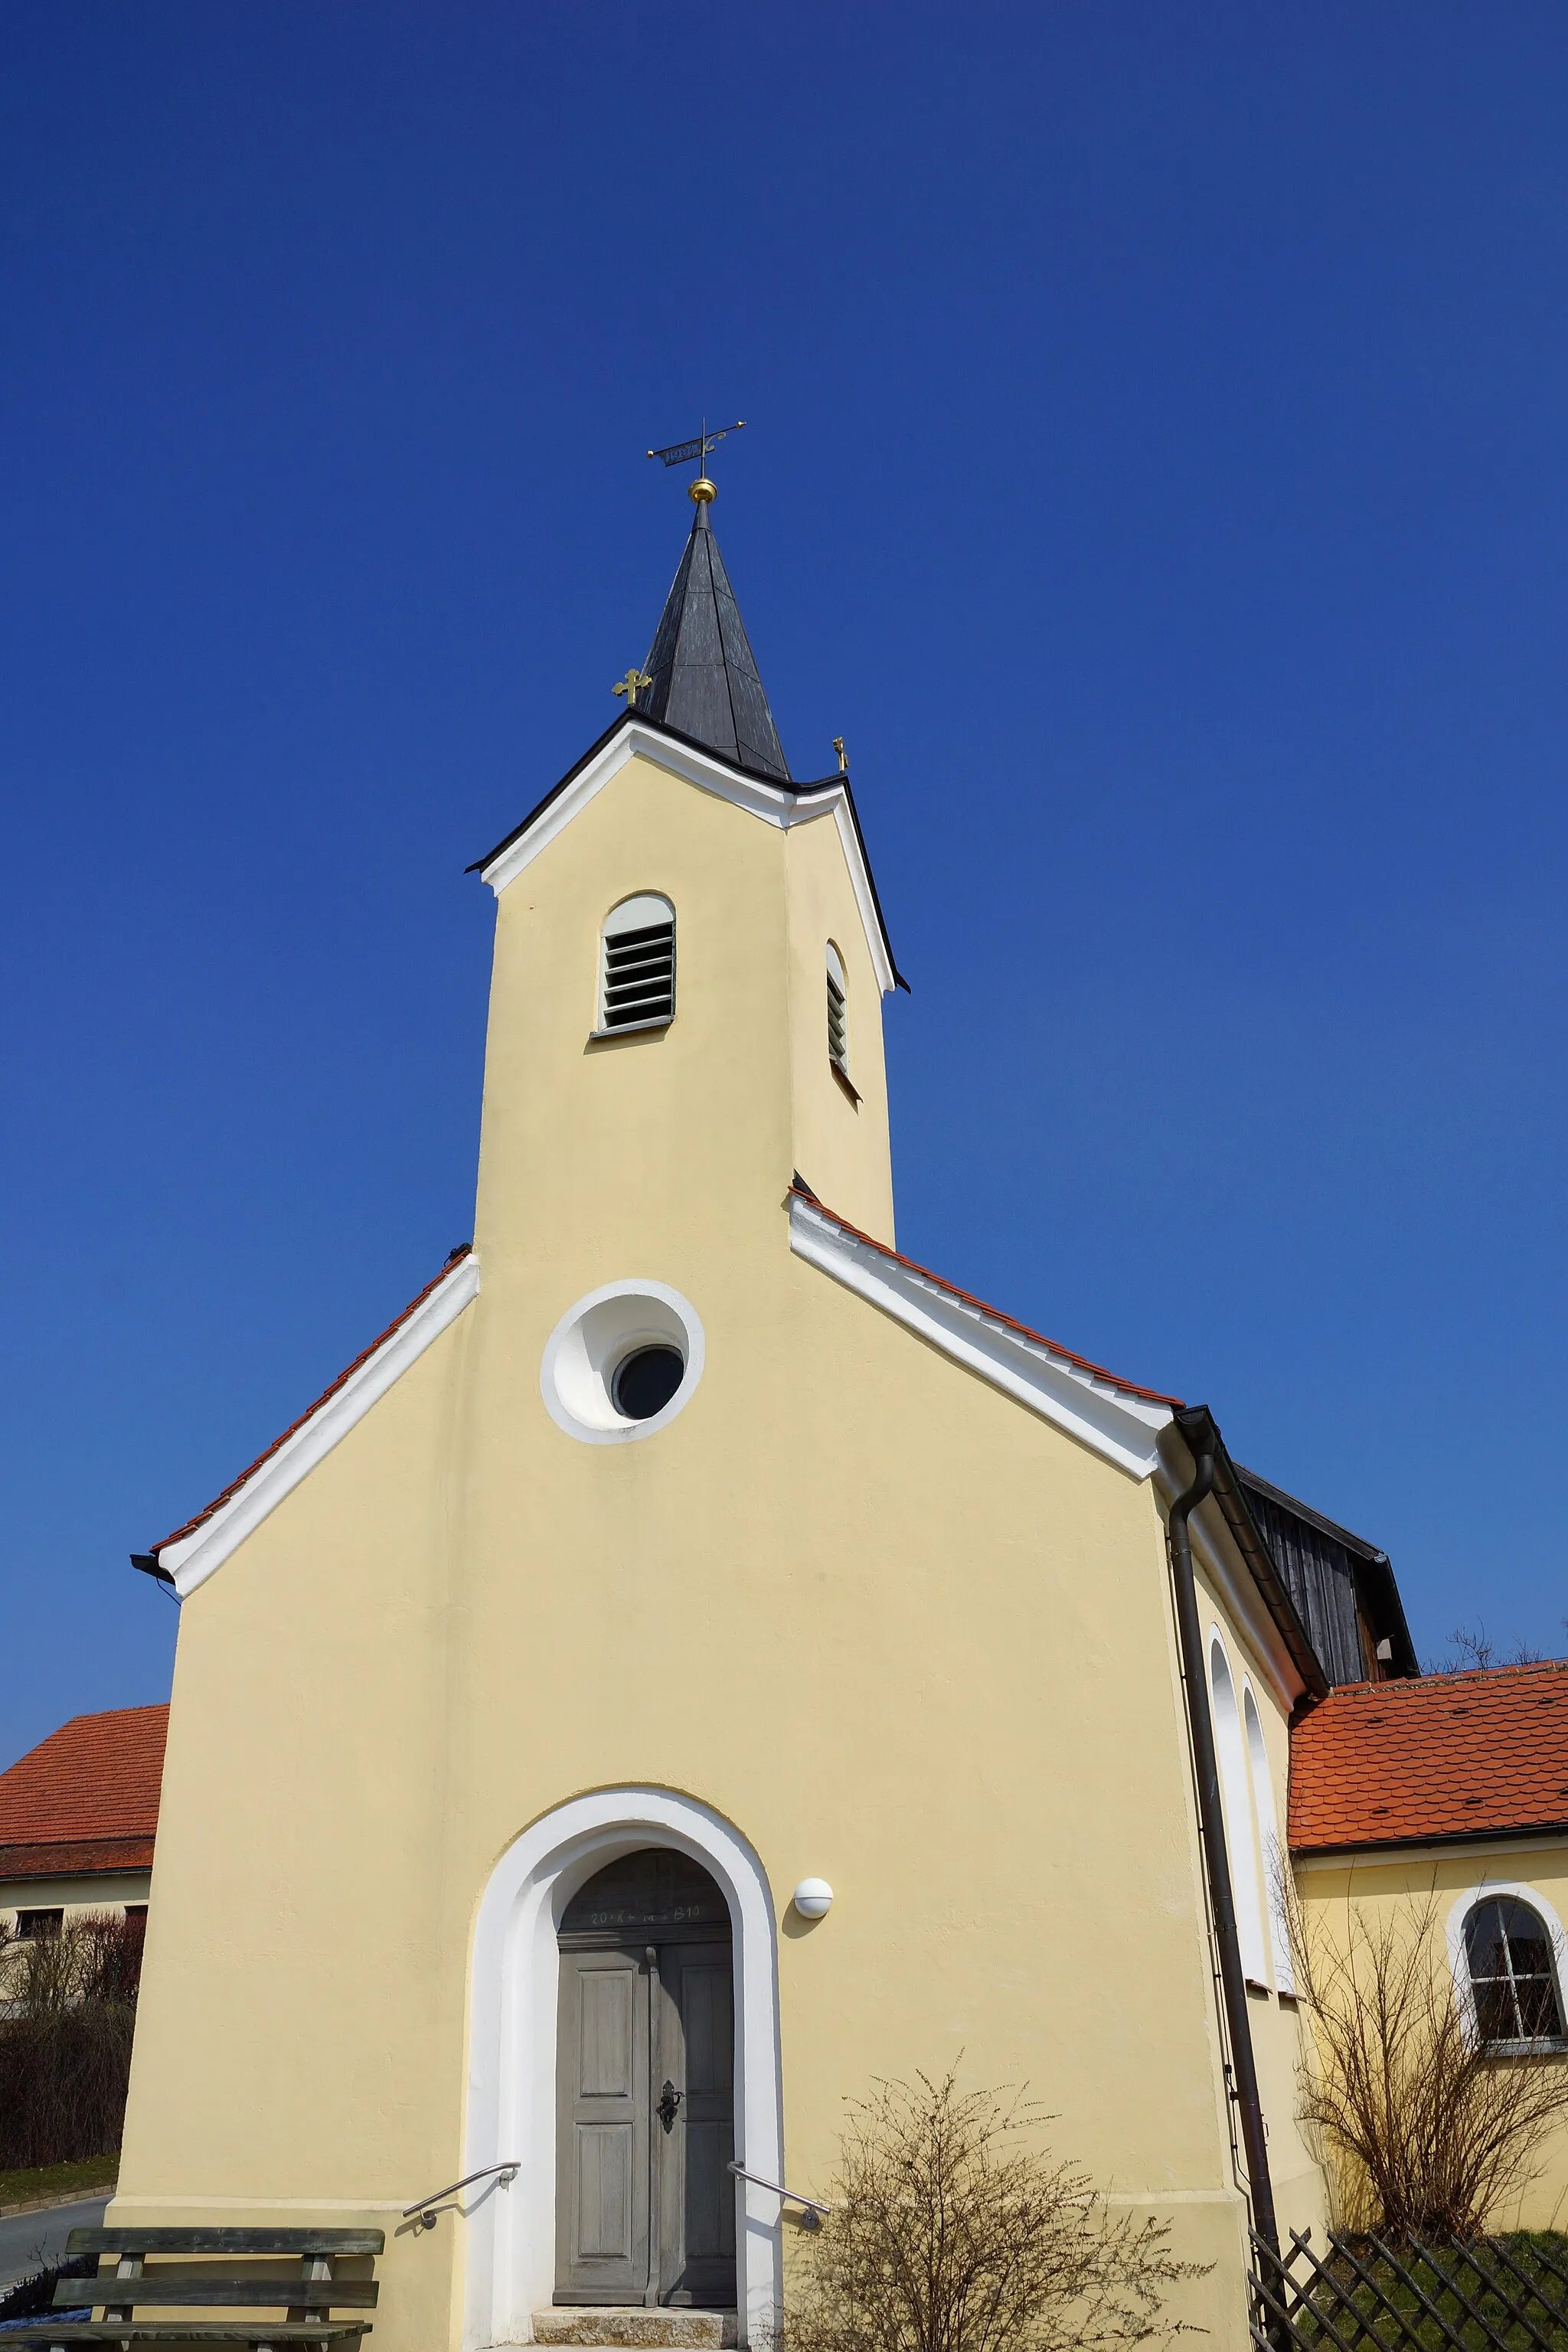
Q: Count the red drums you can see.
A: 0